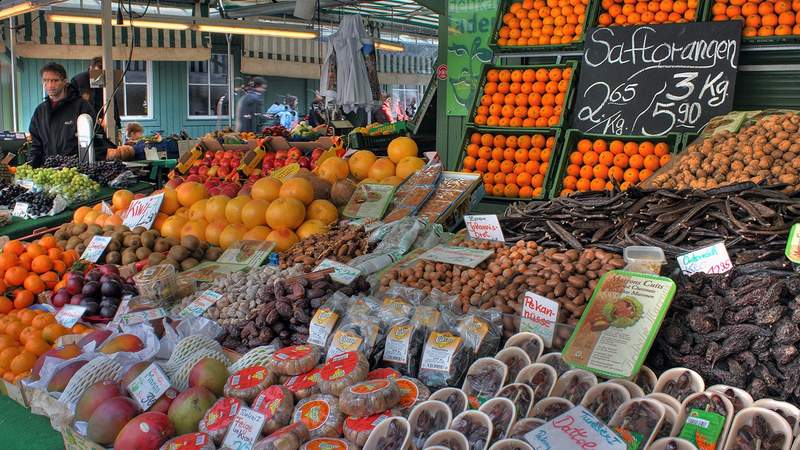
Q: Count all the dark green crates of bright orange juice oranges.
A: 6